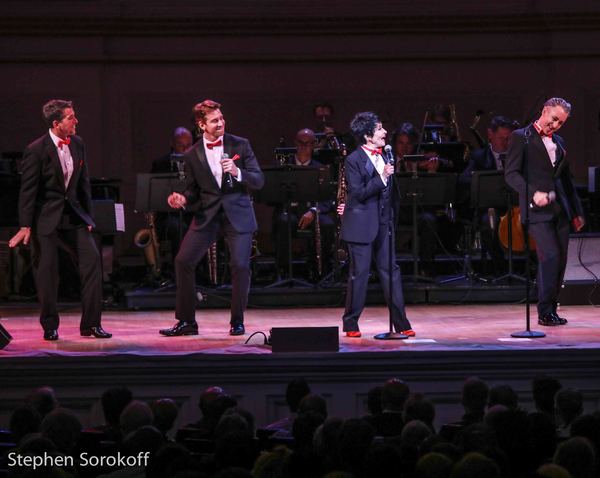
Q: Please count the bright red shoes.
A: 2